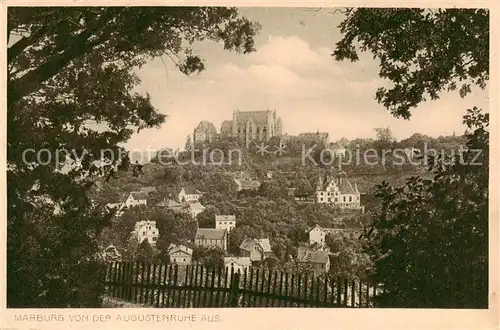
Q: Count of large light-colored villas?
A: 1